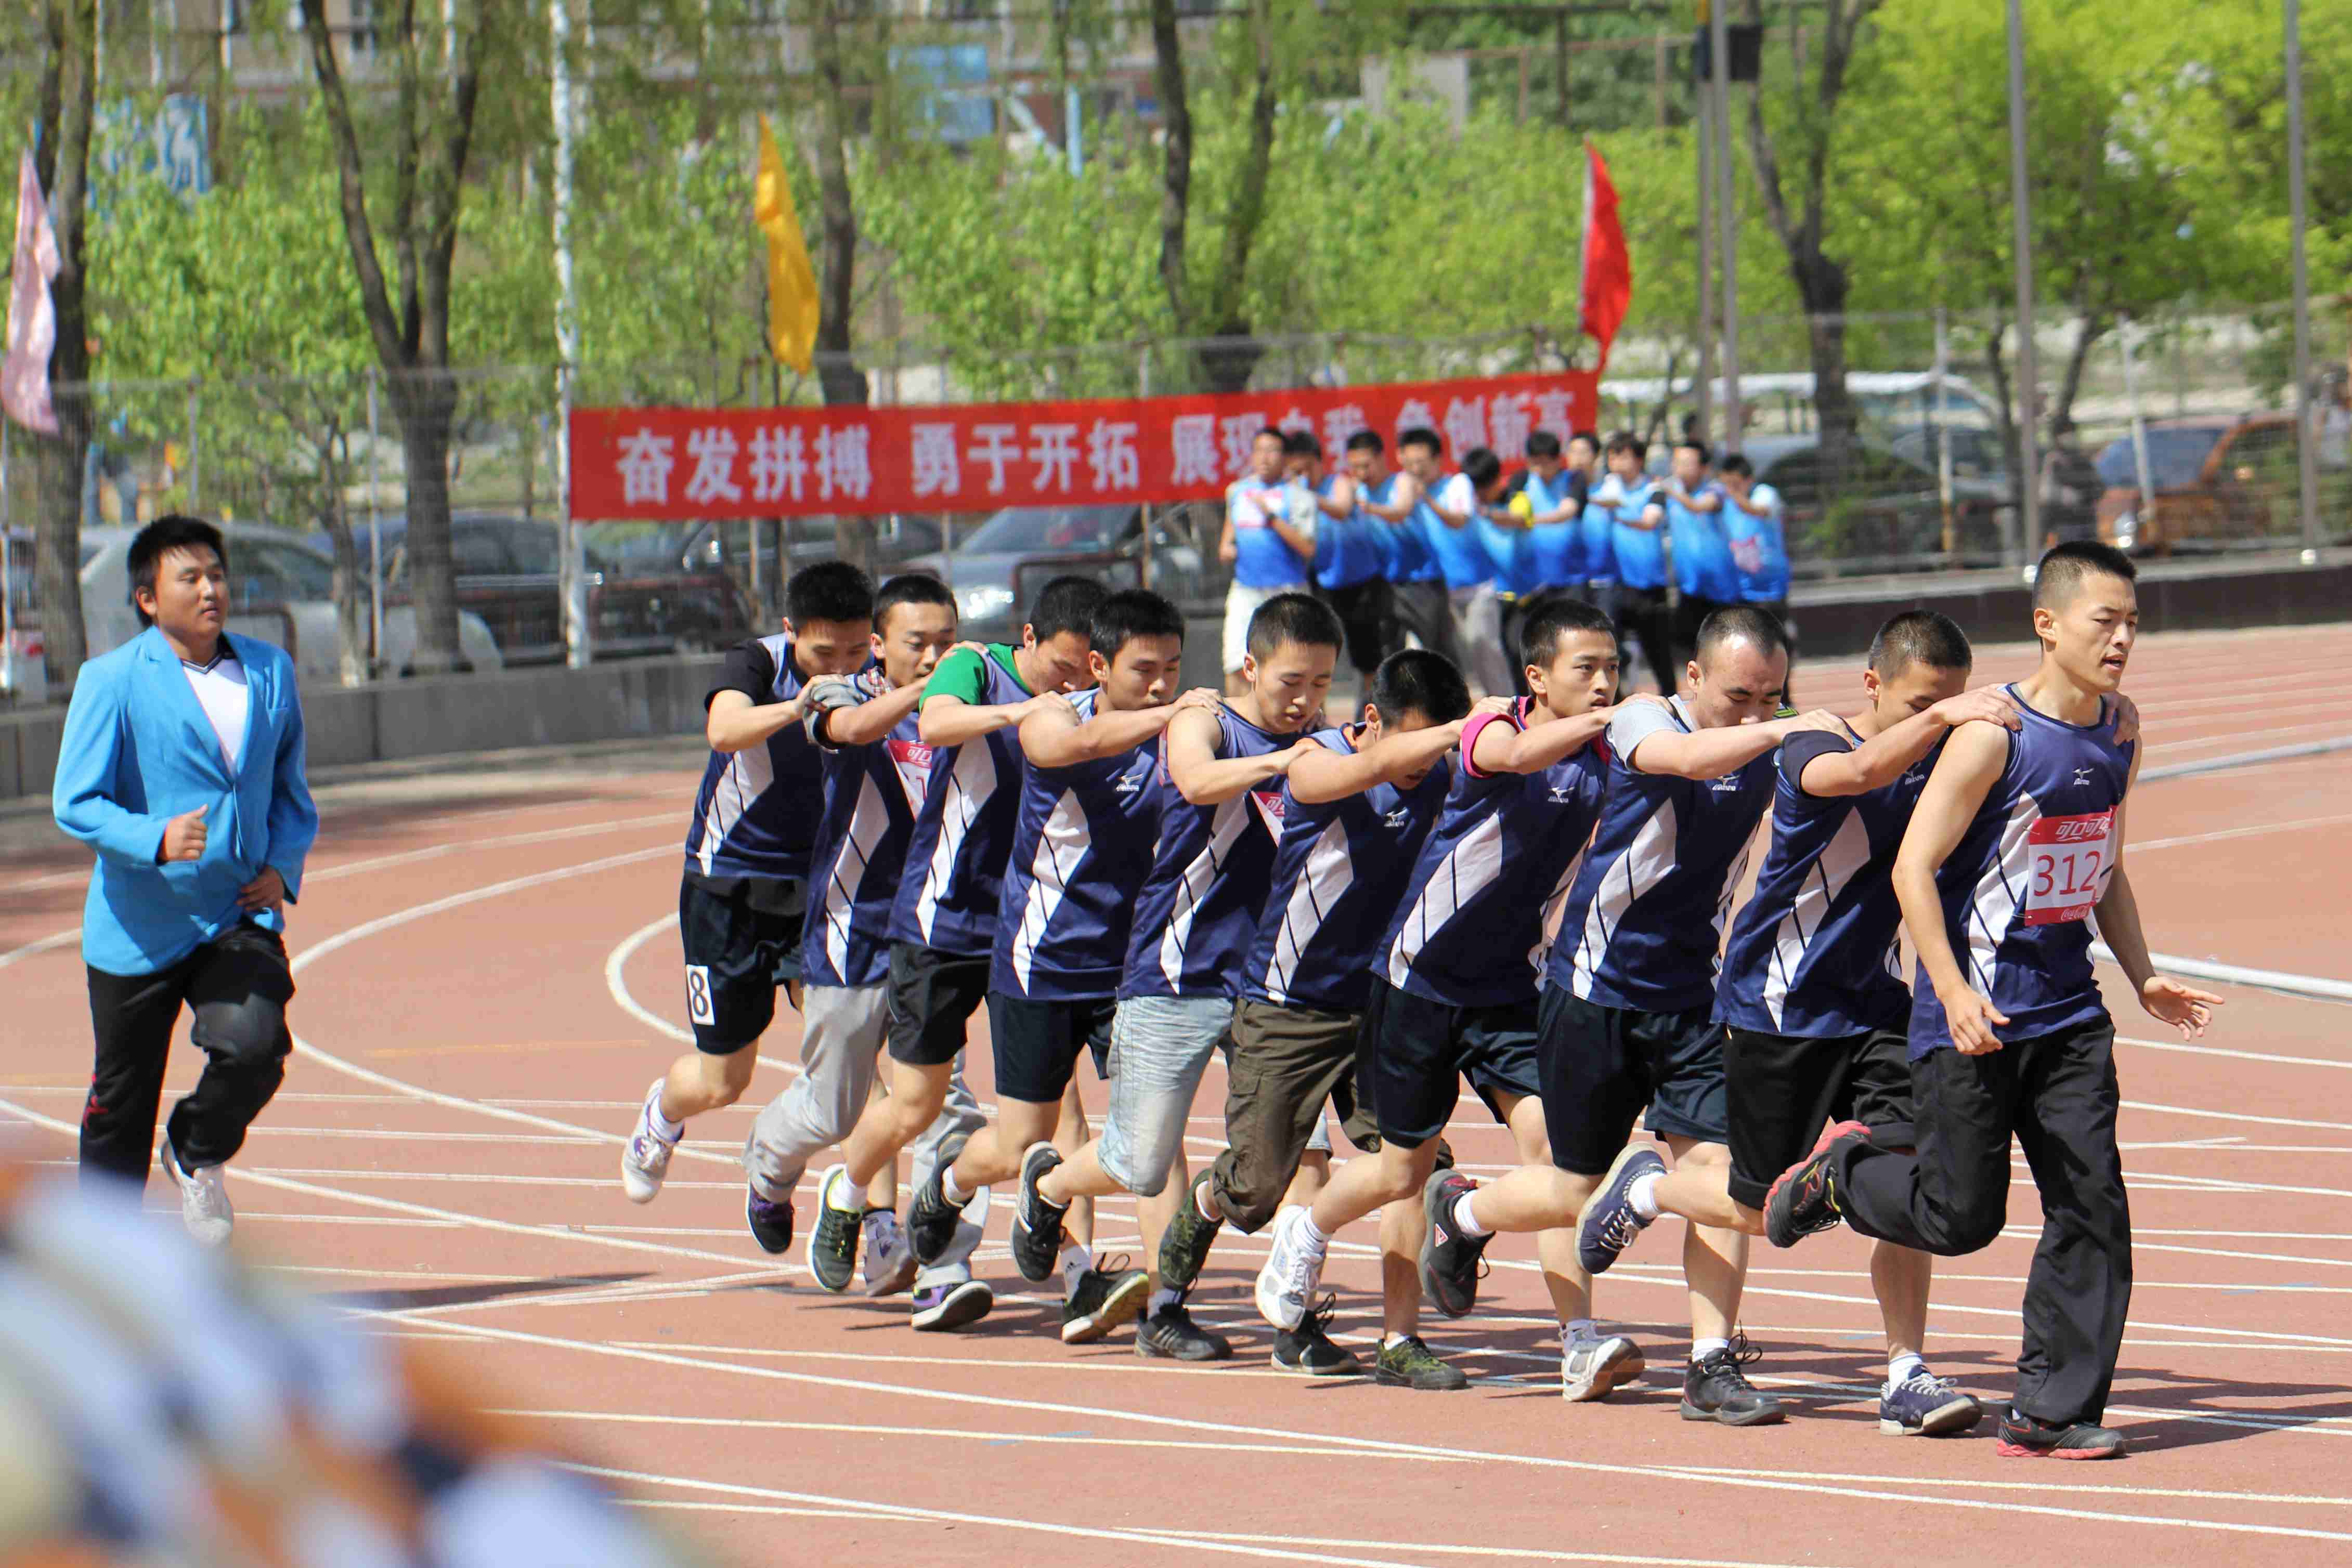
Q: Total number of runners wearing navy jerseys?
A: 10